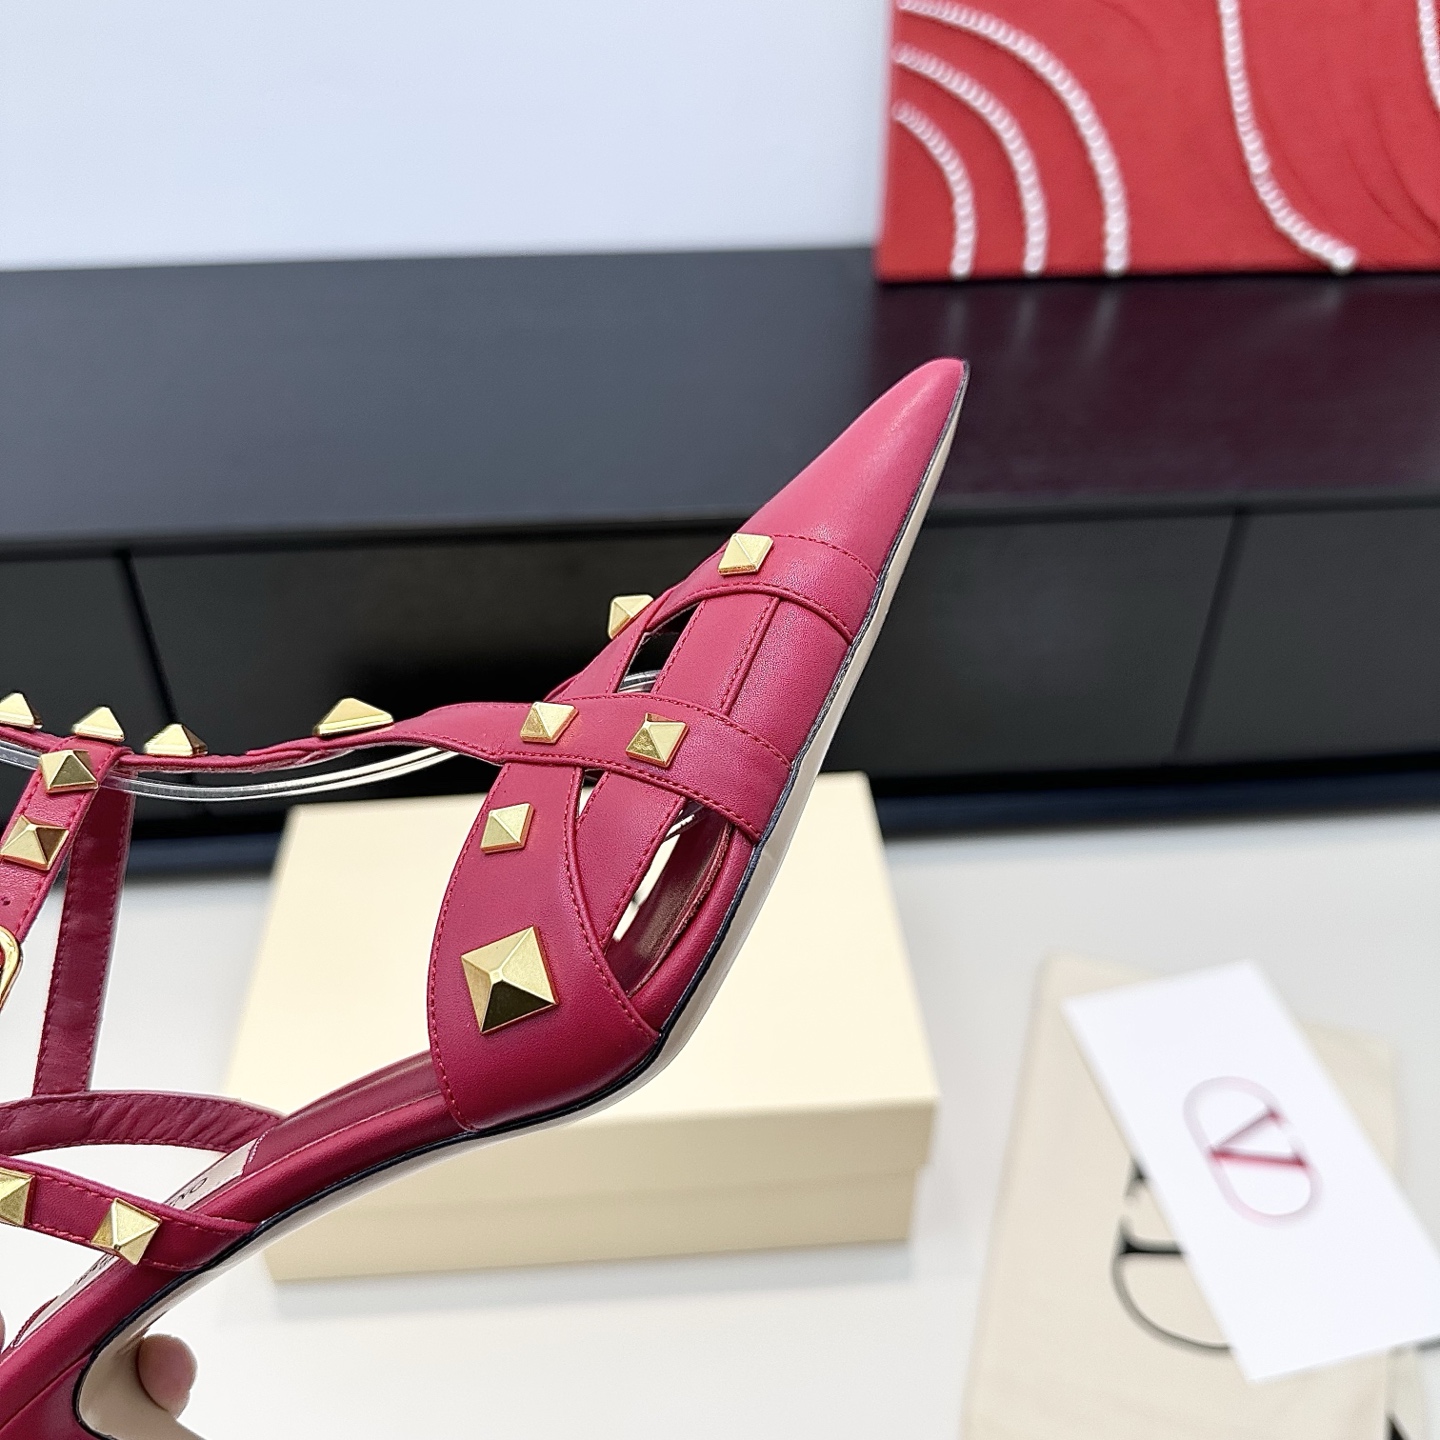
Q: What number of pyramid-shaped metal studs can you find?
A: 14